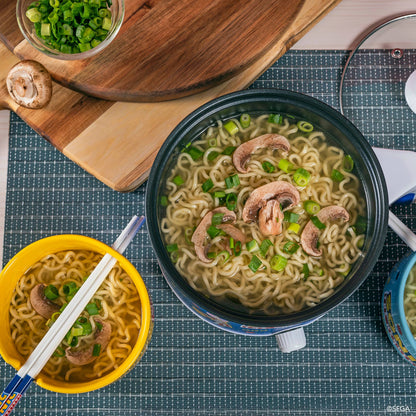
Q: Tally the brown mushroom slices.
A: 6